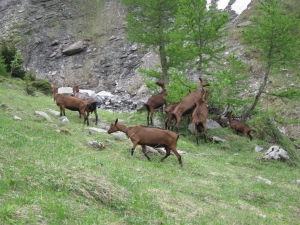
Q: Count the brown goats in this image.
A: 8